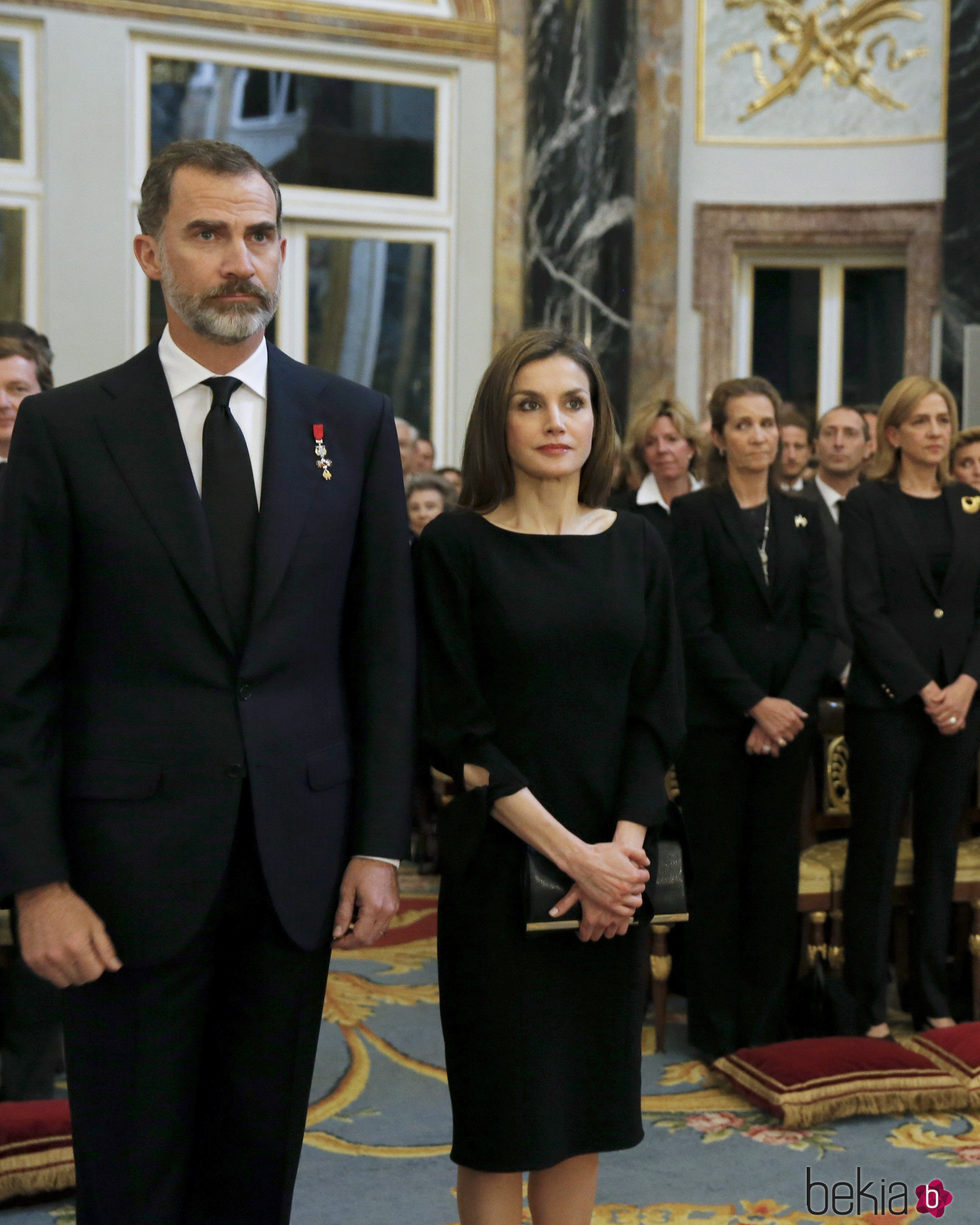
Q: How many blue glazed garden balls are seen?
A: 0